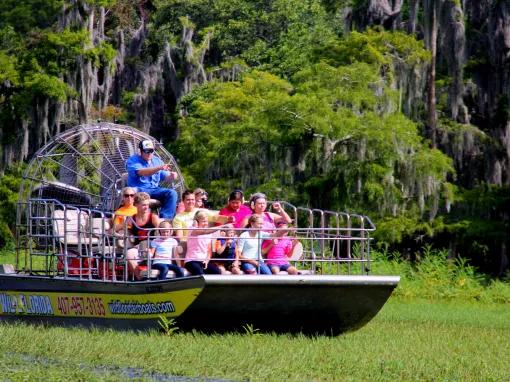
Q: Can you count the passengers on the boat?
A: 11